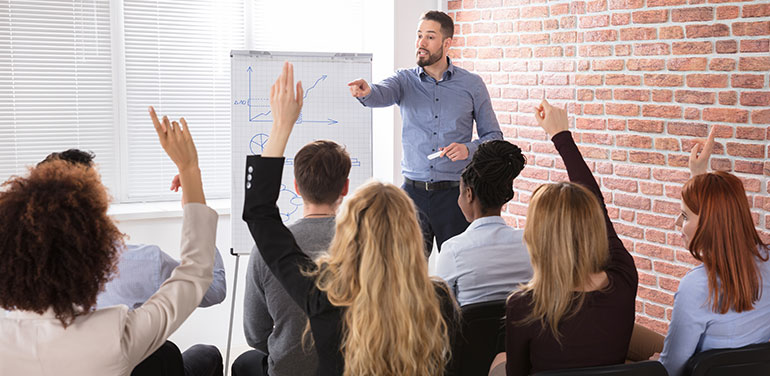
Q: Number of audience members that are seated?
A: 7